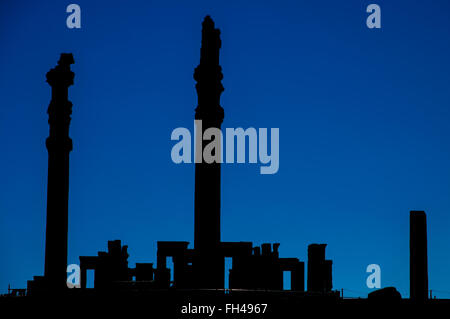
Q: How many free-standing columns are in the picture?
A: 3